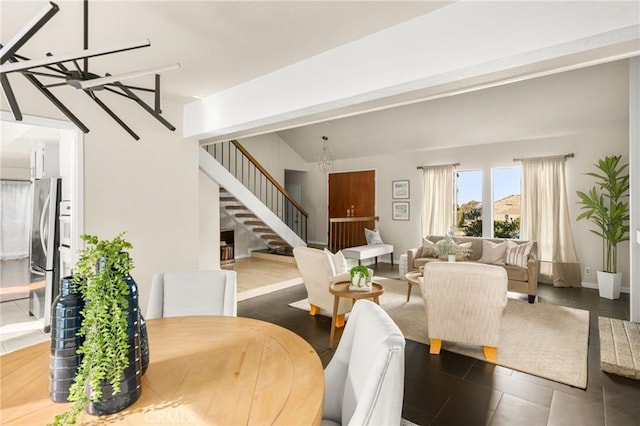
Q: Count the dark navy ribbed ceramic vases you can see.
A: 3